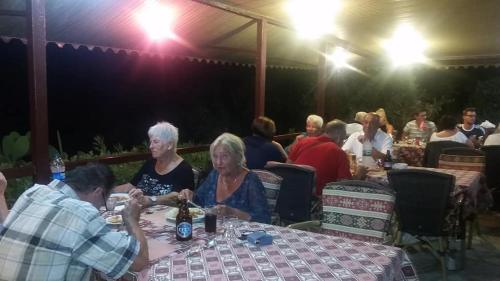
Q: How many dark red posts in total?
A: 3